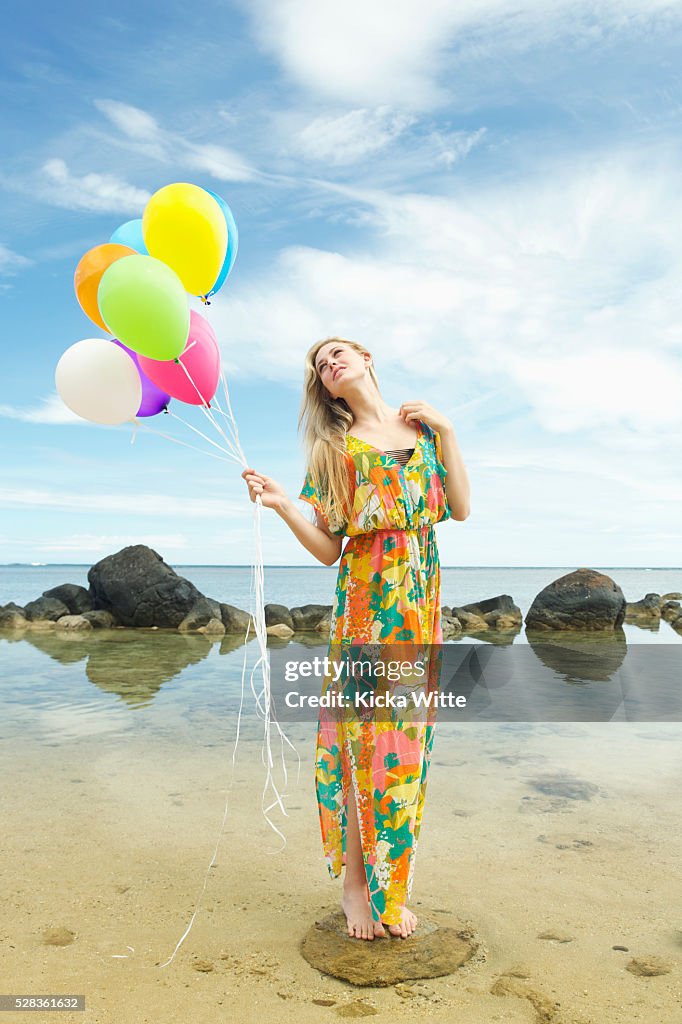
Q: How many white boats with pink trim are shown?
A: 0